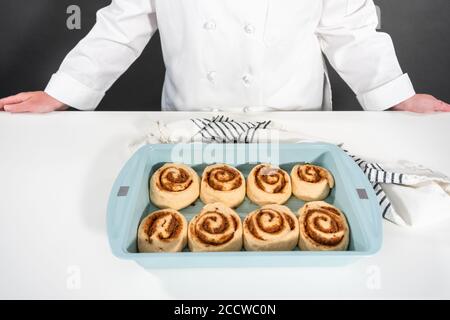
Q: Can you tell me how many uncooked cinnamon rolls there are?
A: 8